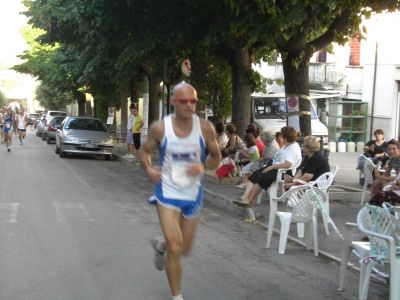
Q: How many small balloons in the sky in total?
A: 0